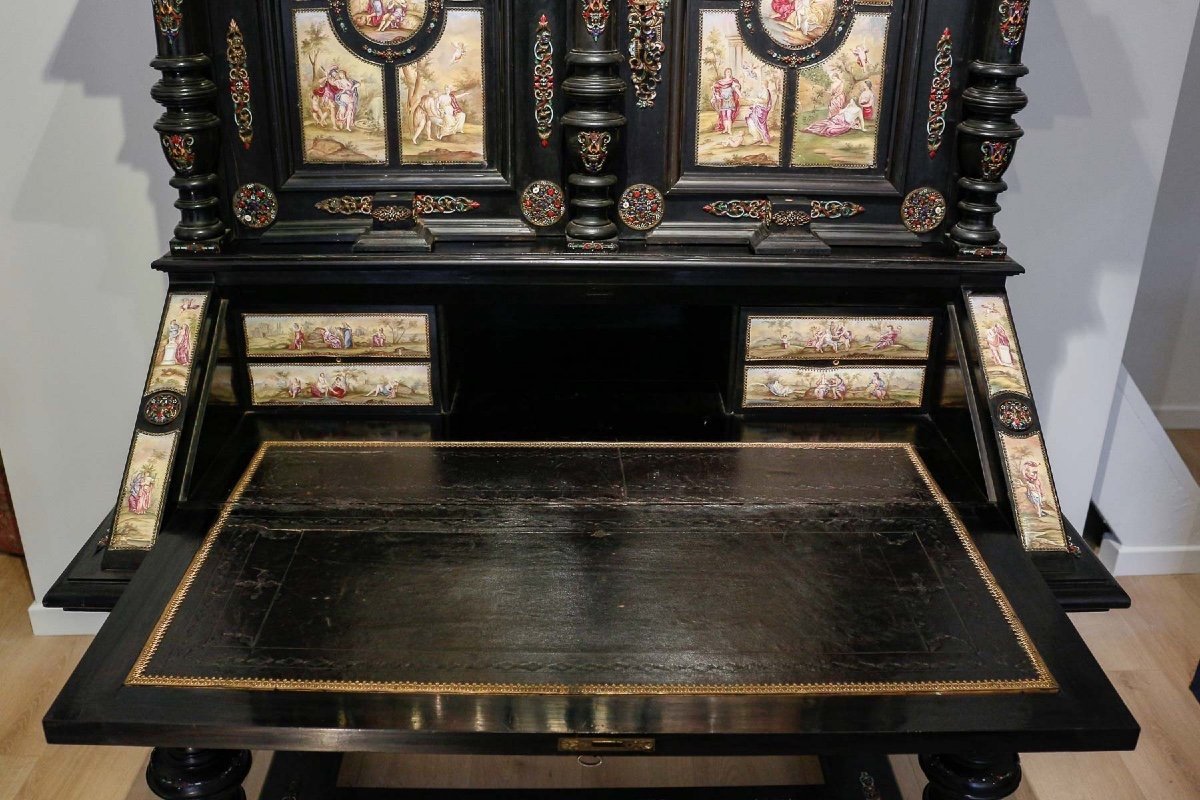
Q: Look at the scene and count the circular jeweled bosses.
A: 6